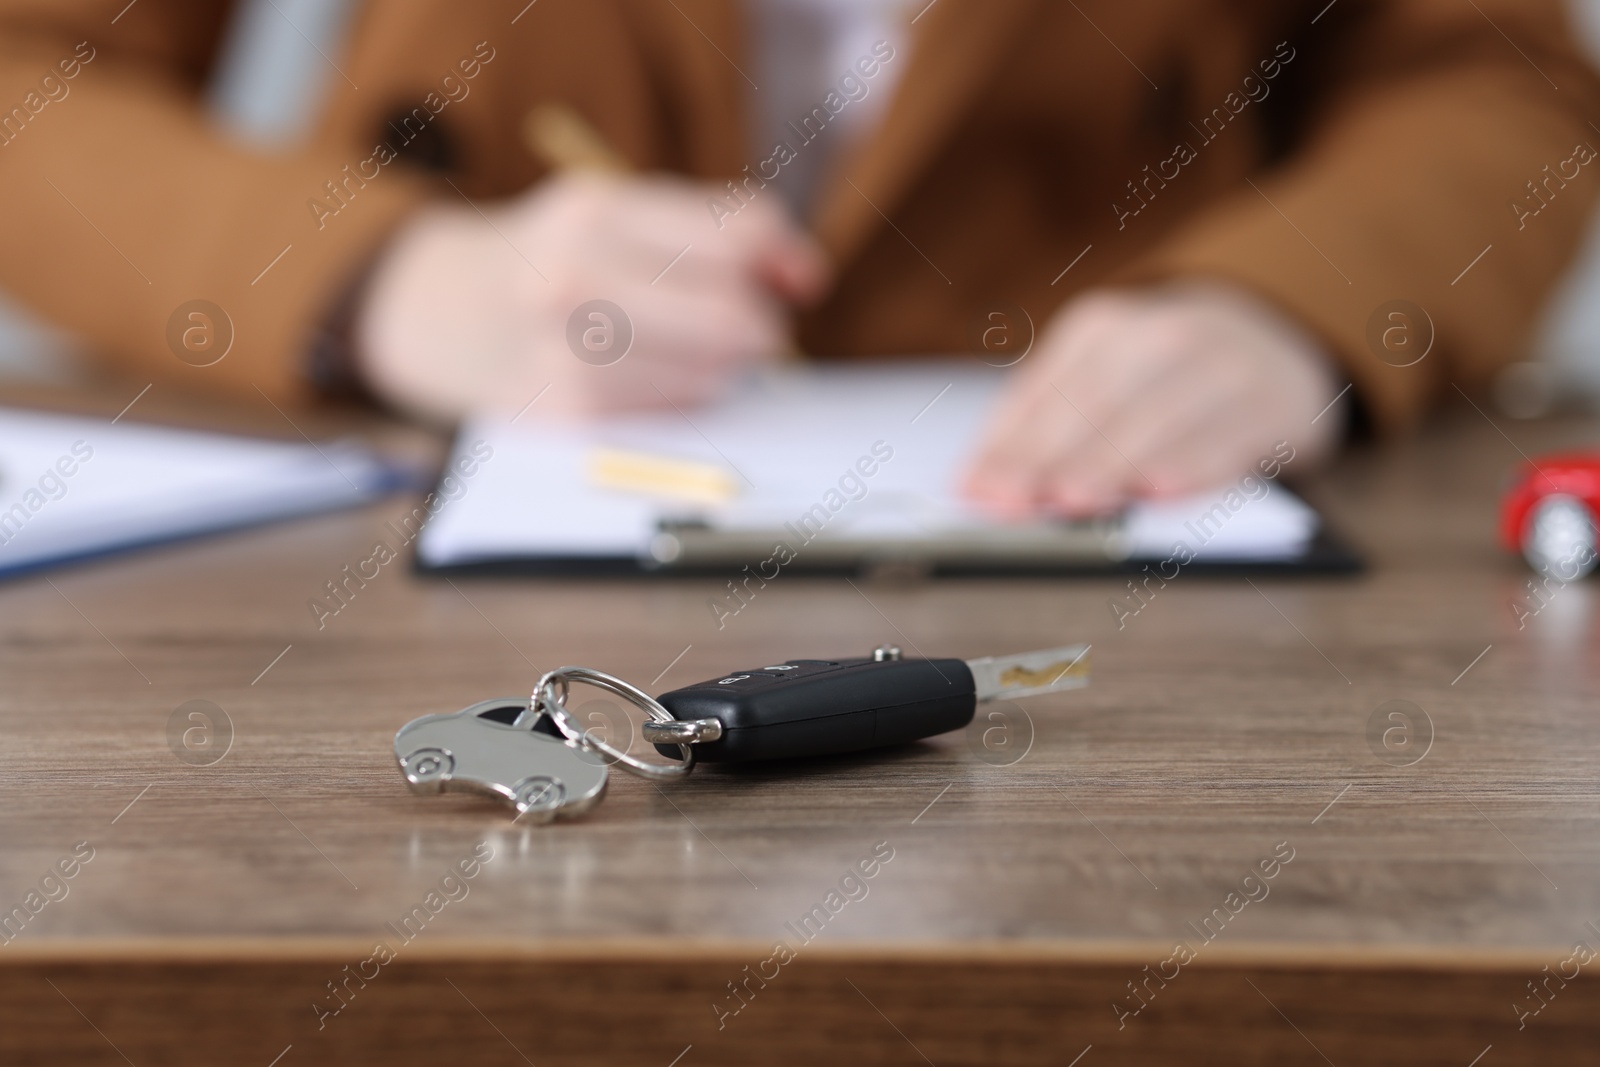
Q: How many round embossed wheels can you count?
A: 2